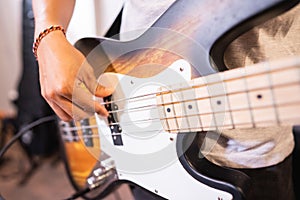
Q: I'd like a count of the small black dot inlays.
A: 4